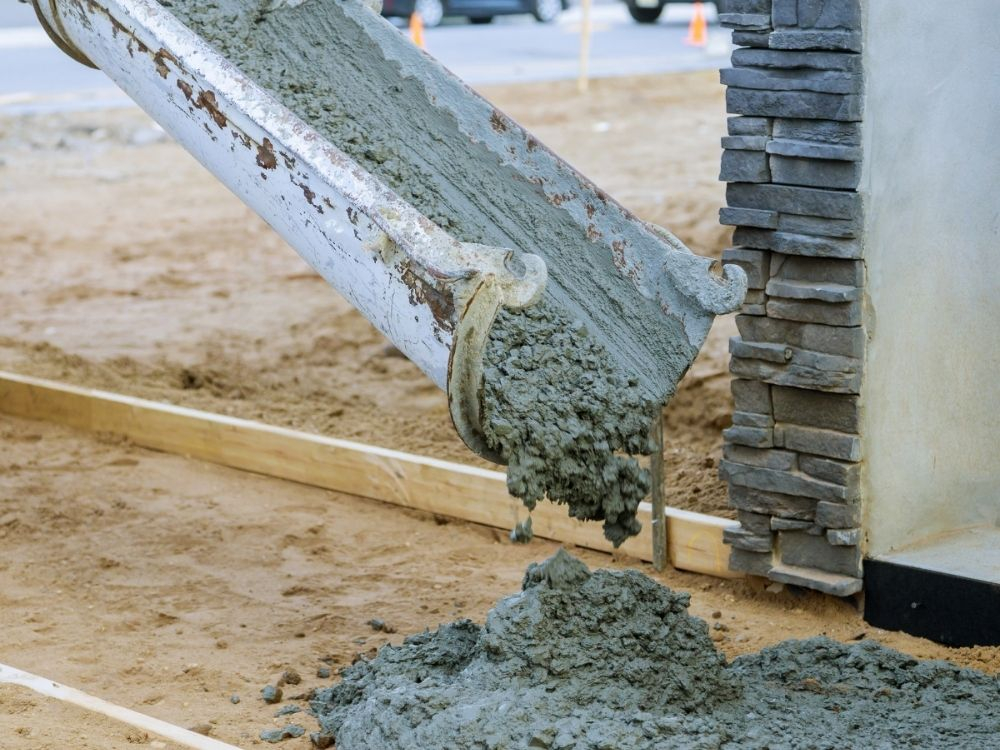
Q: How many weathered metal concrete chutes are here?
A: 1